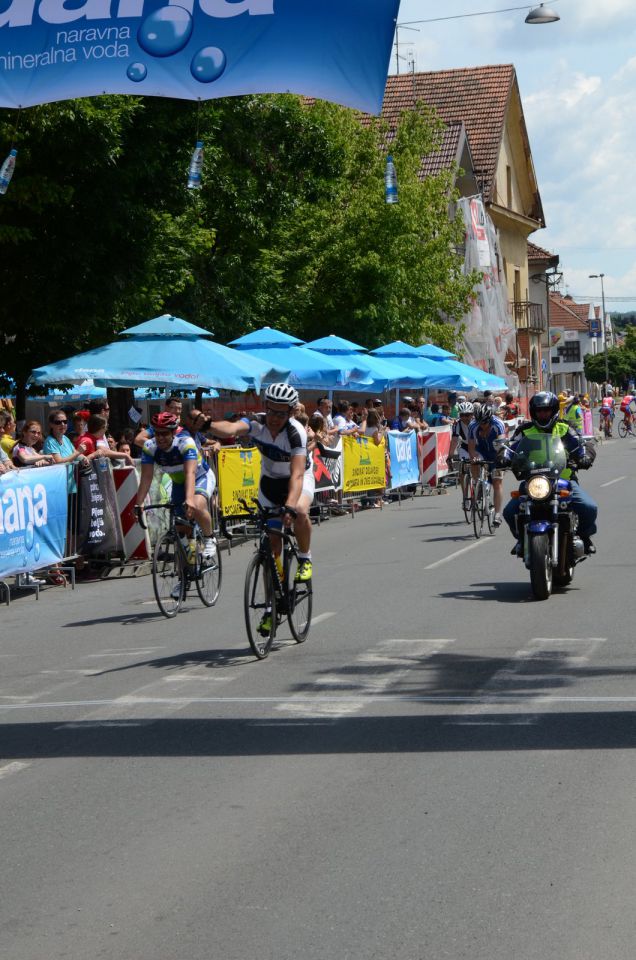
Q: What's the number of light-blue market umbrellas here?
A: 5